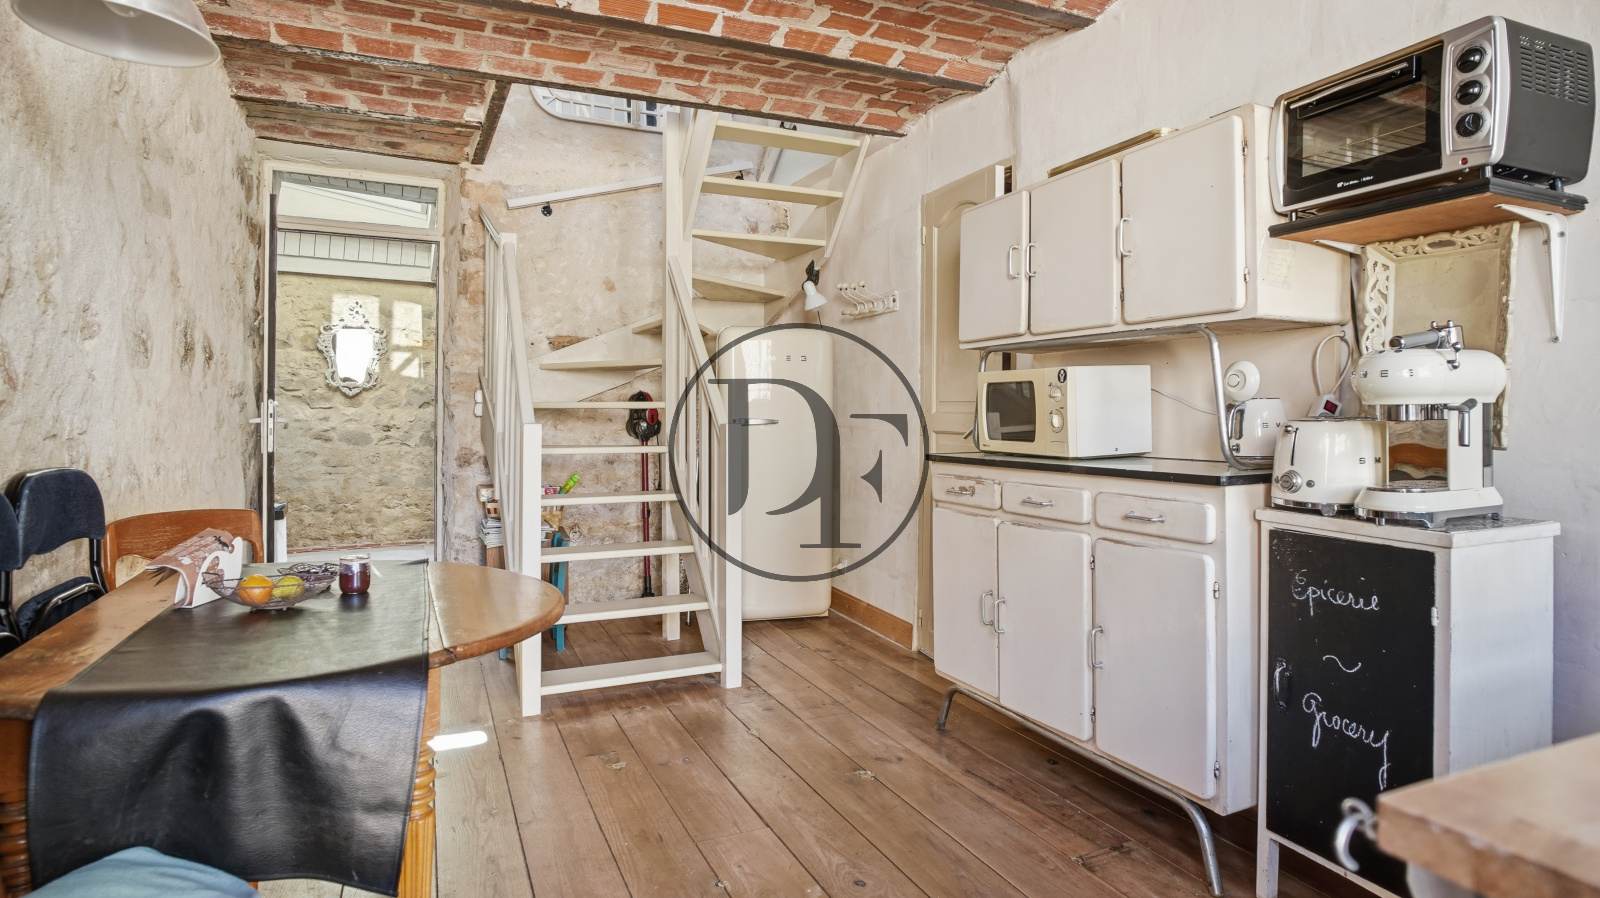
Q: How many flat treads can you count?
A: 12